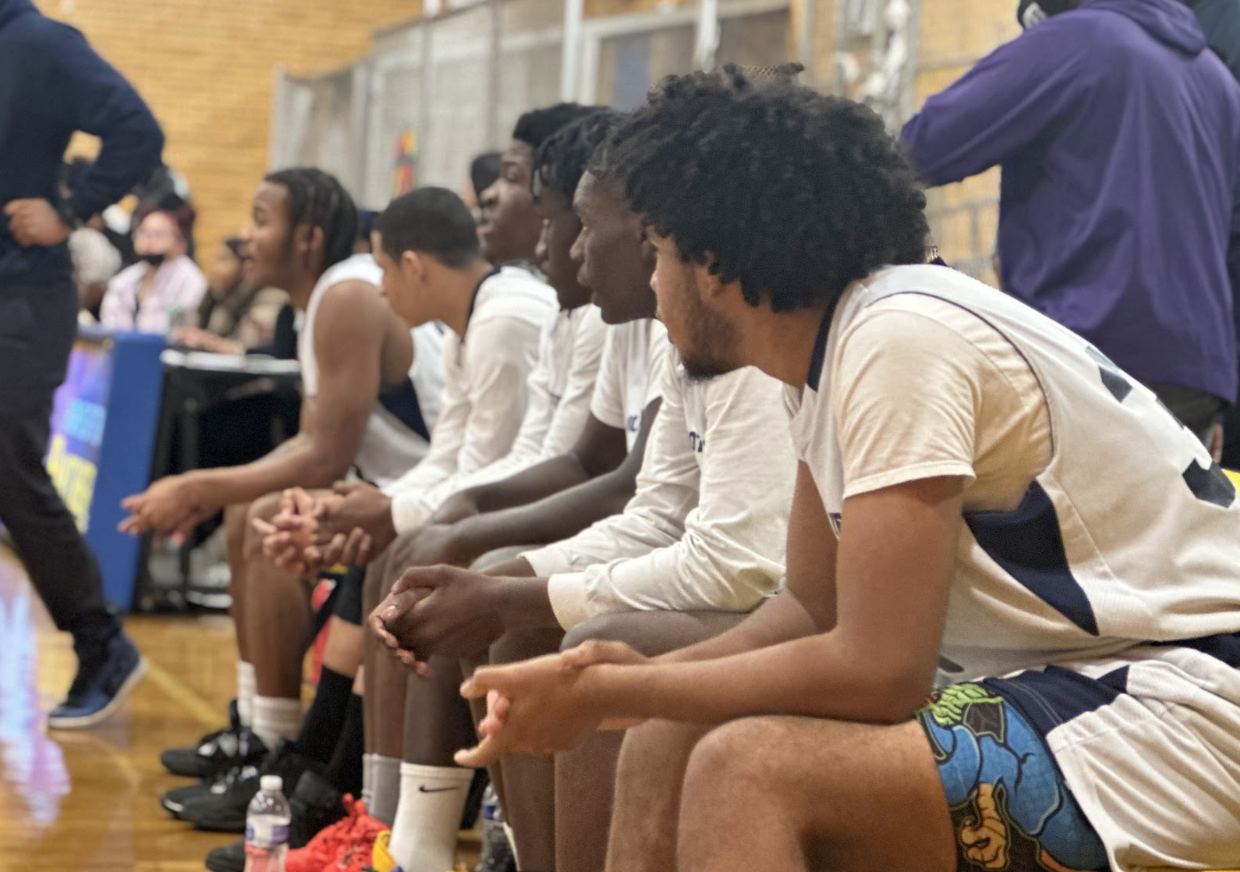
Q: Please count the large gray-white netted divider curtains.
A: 1